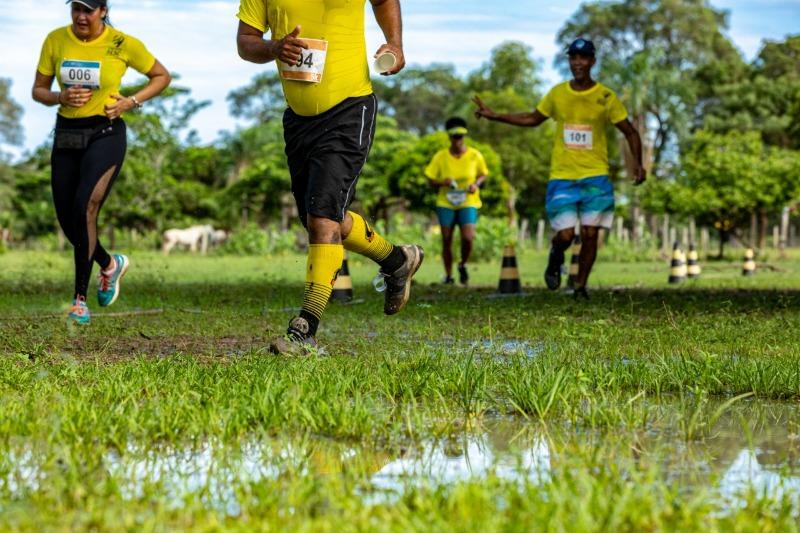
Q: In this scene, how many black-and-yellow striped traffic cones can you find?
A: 6